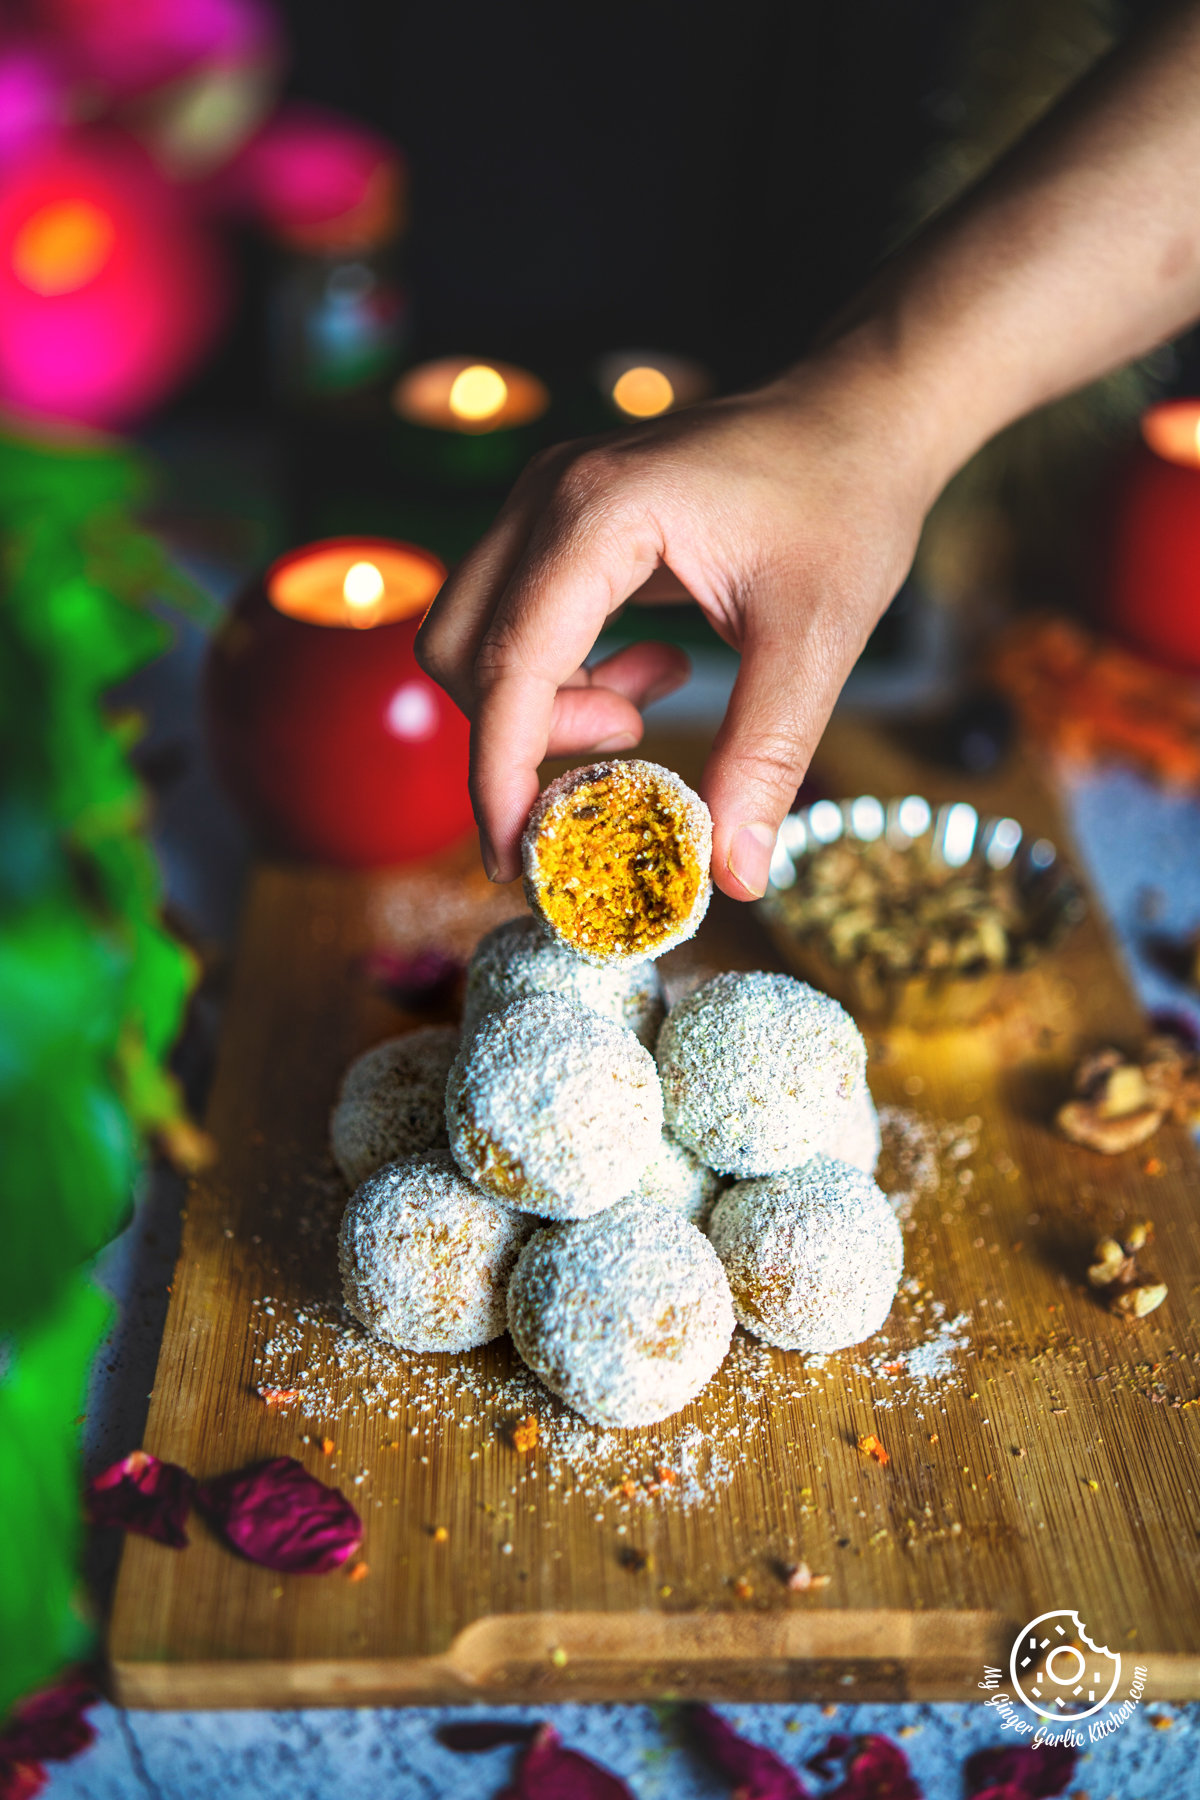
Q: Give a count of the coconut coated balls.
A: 10